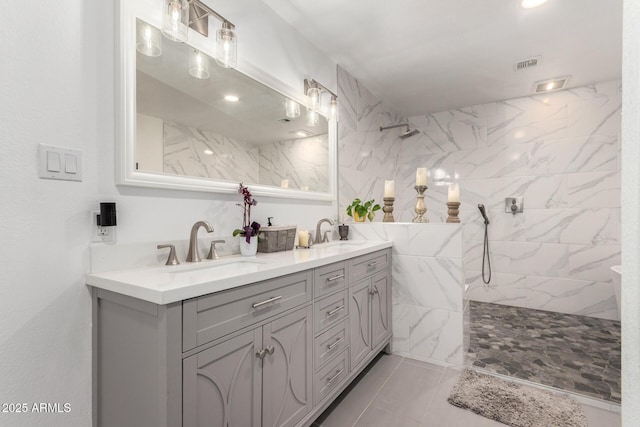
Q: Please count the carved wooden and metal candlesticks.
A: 3